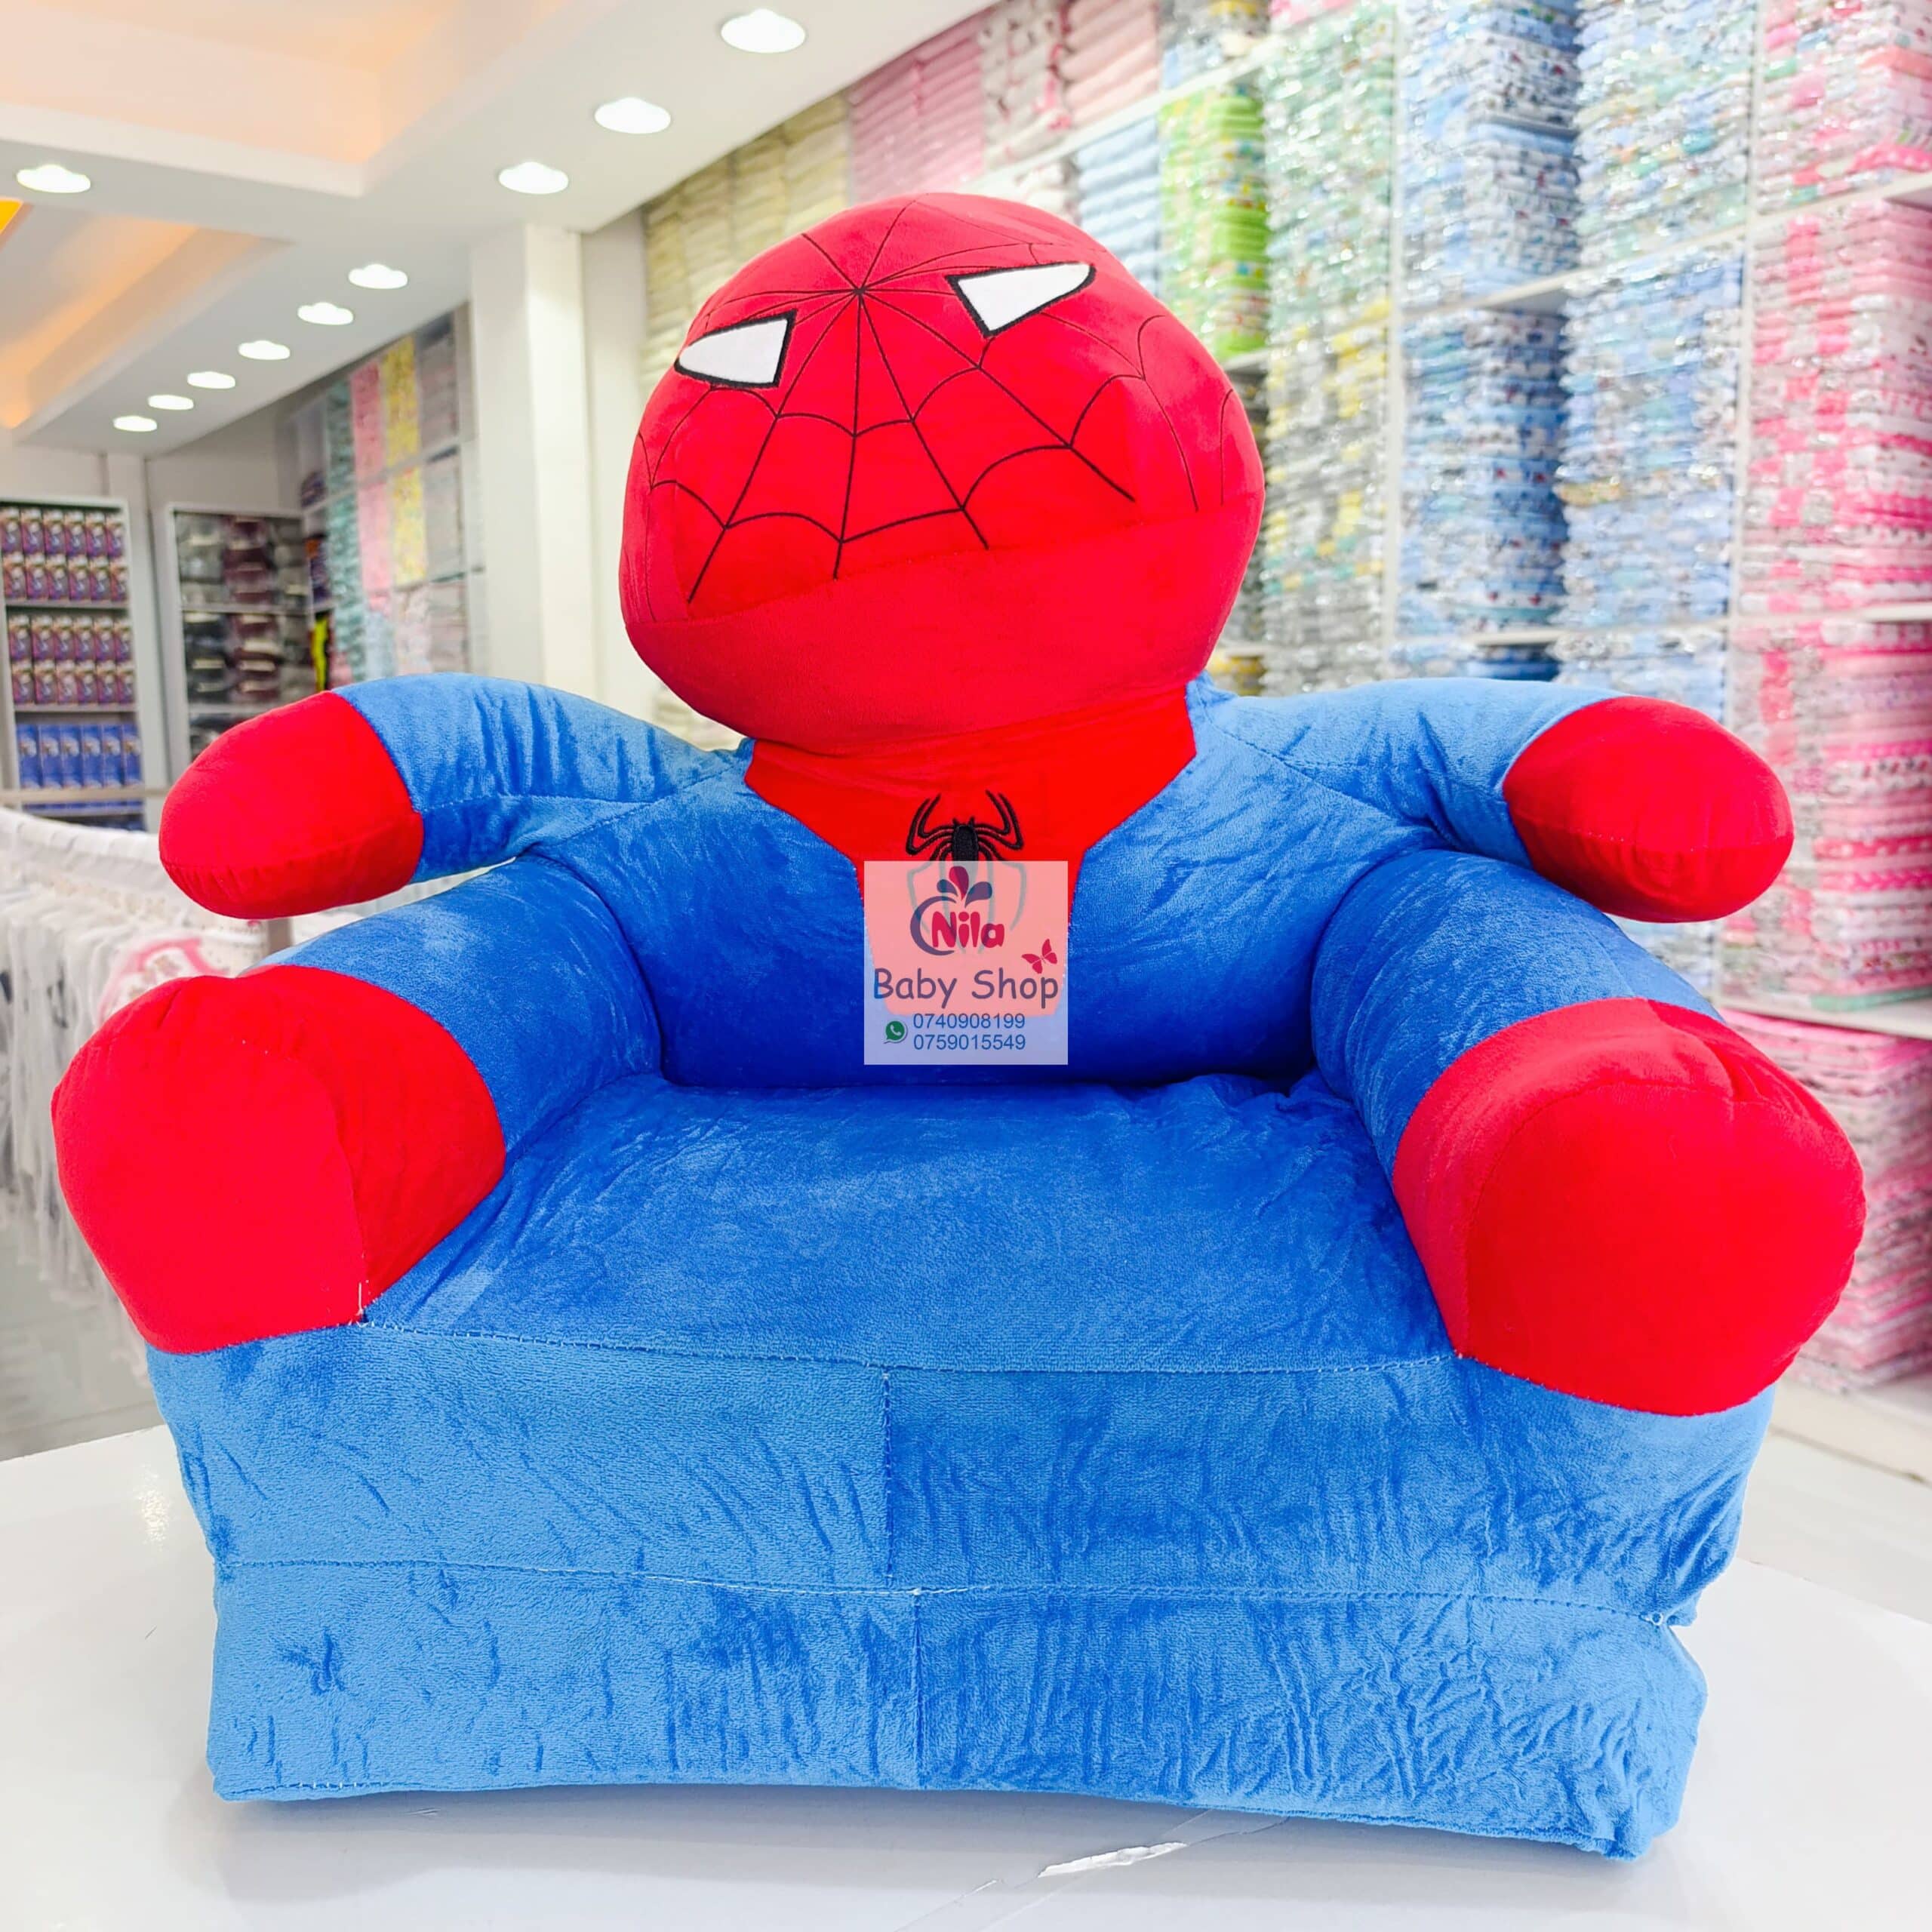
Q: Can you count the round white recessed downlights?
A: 10